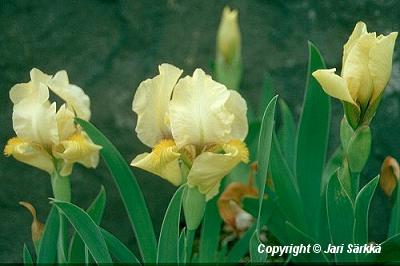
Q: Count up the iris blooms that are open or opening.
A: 3